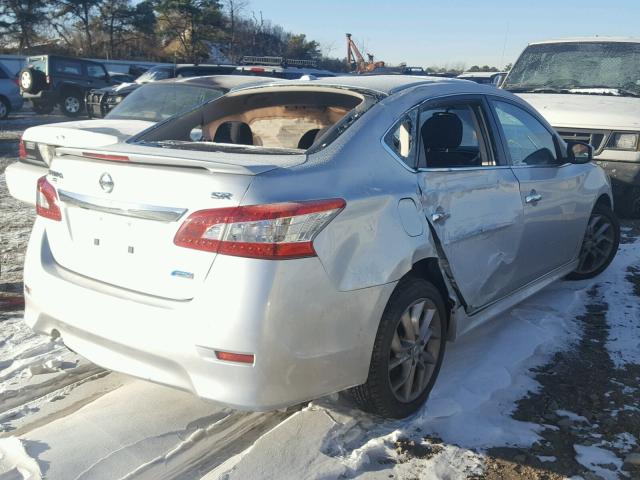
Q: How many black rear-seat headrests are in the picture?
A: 2